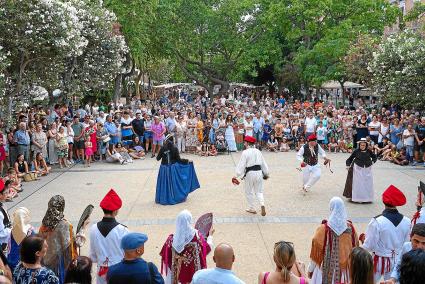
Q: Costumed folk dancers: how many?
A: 12